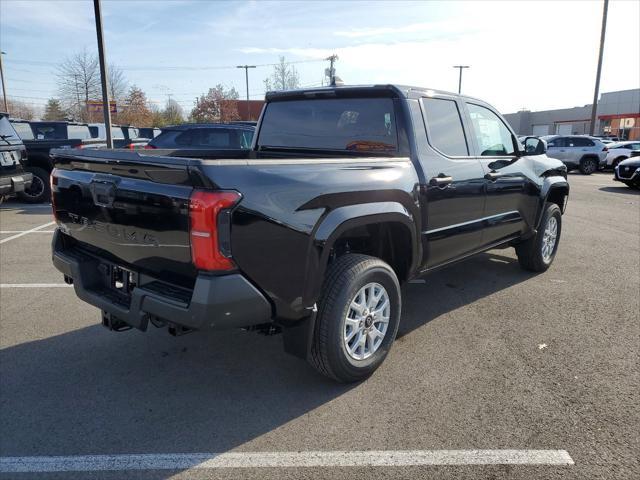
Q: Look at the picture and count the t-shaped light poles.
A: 2